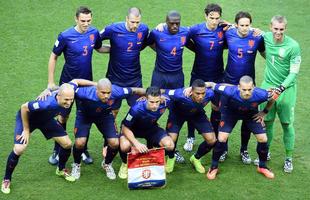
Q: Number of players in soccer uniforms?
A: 11